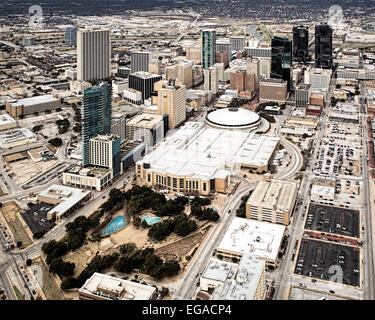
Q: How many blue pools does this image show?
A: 2